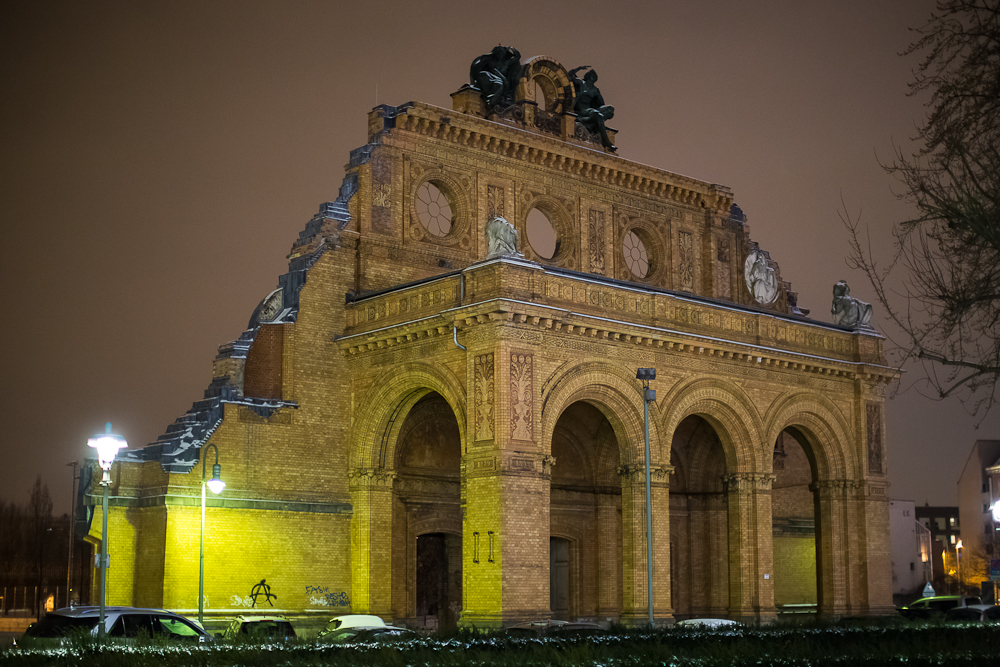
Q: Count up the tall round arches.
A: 4